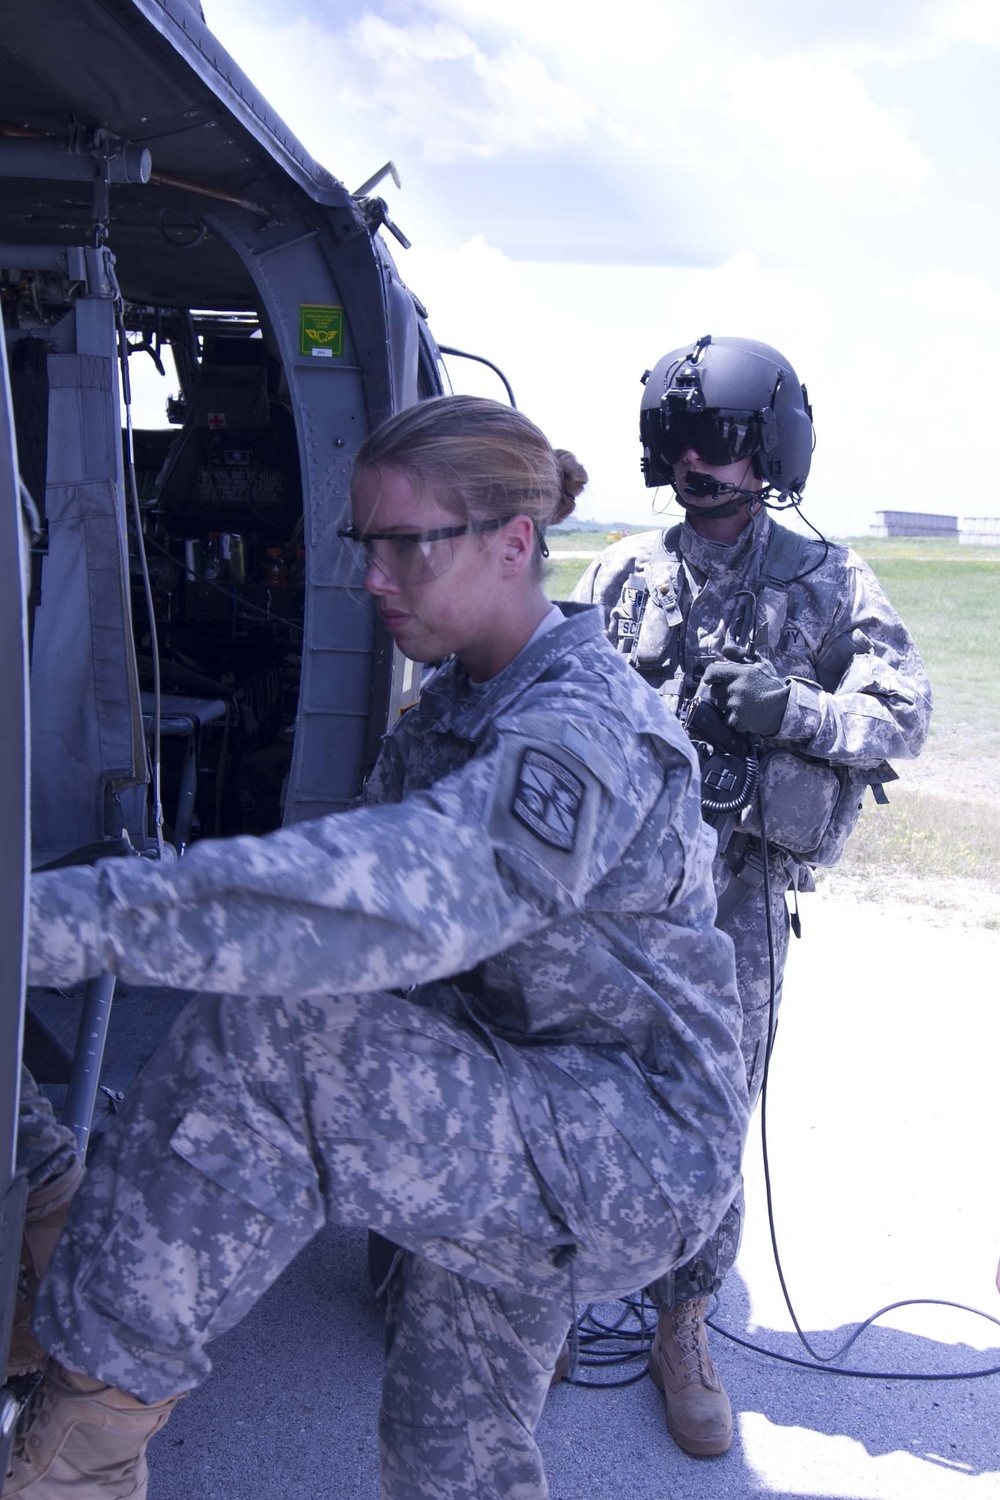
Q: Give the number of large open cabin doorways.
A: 1